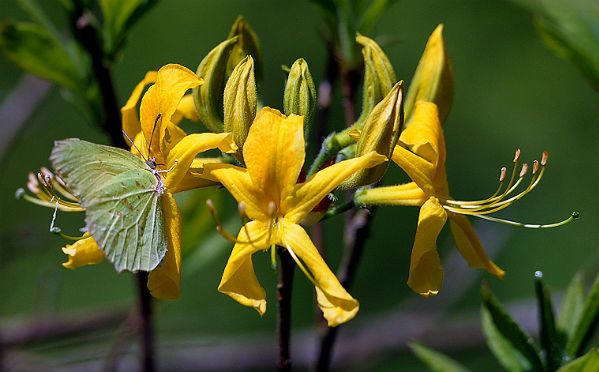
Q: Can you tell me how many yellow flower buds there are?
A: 7